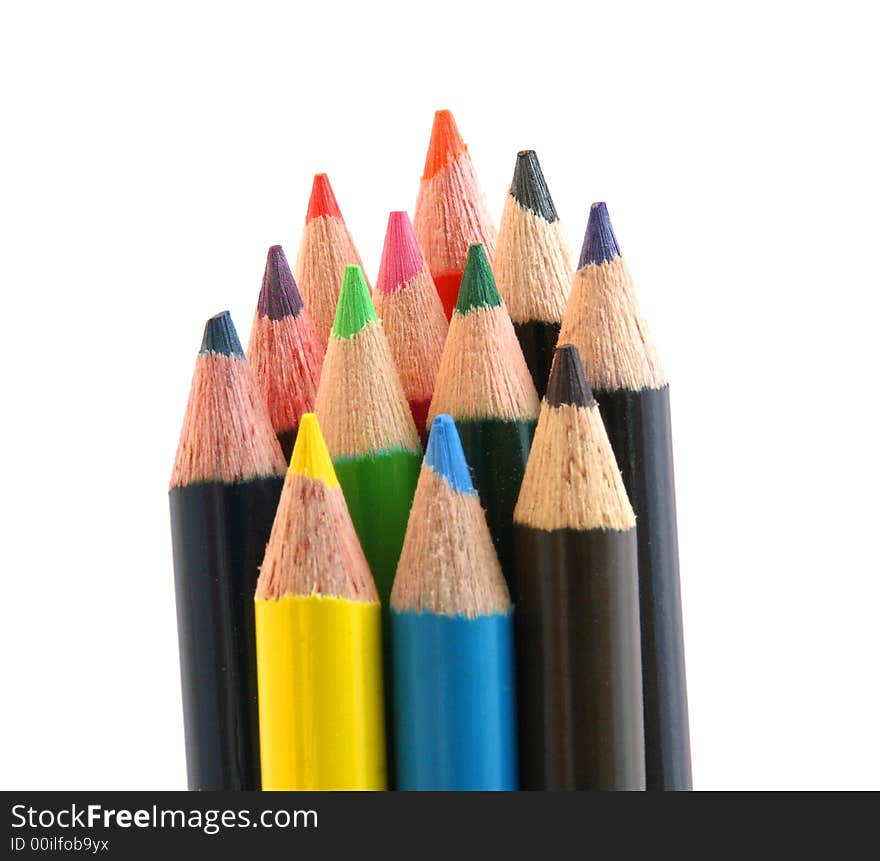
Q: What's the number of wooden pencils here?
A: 12